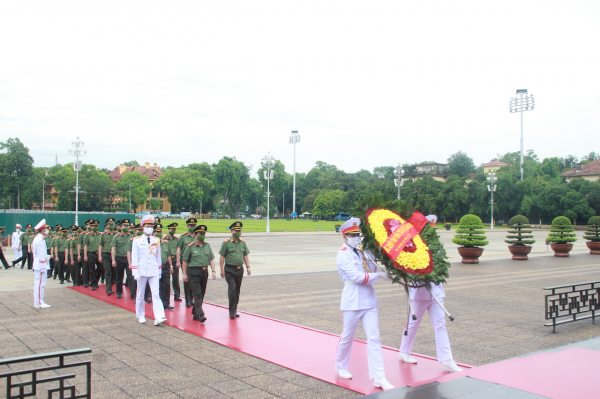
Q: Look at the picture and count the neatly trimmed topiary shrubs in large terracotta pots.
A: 4